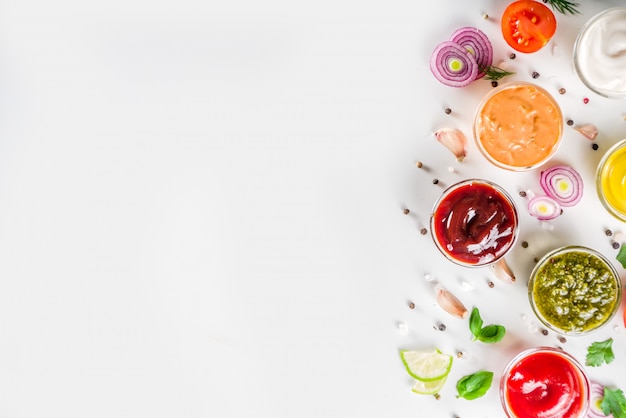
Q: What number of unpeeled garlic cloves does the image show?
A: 4